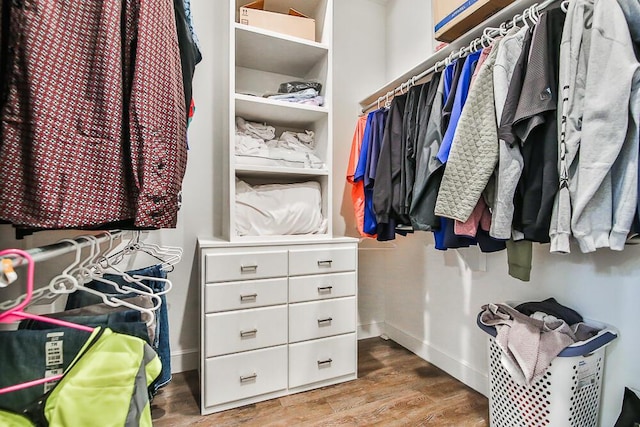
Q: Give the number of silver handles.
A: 8